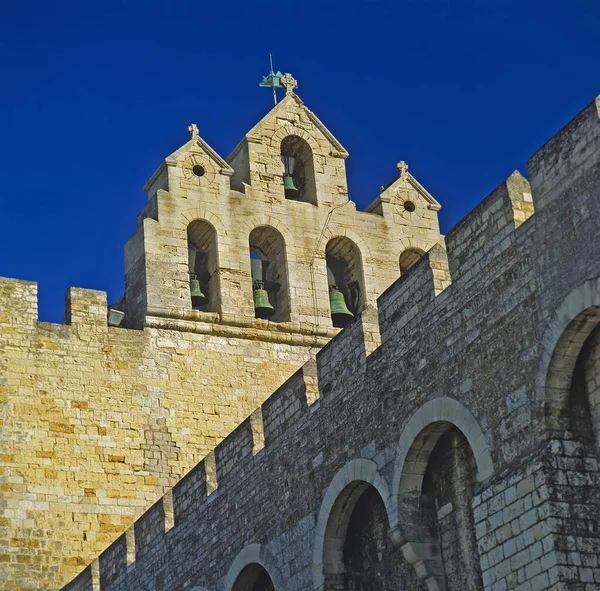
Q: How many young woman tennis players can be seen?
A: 0